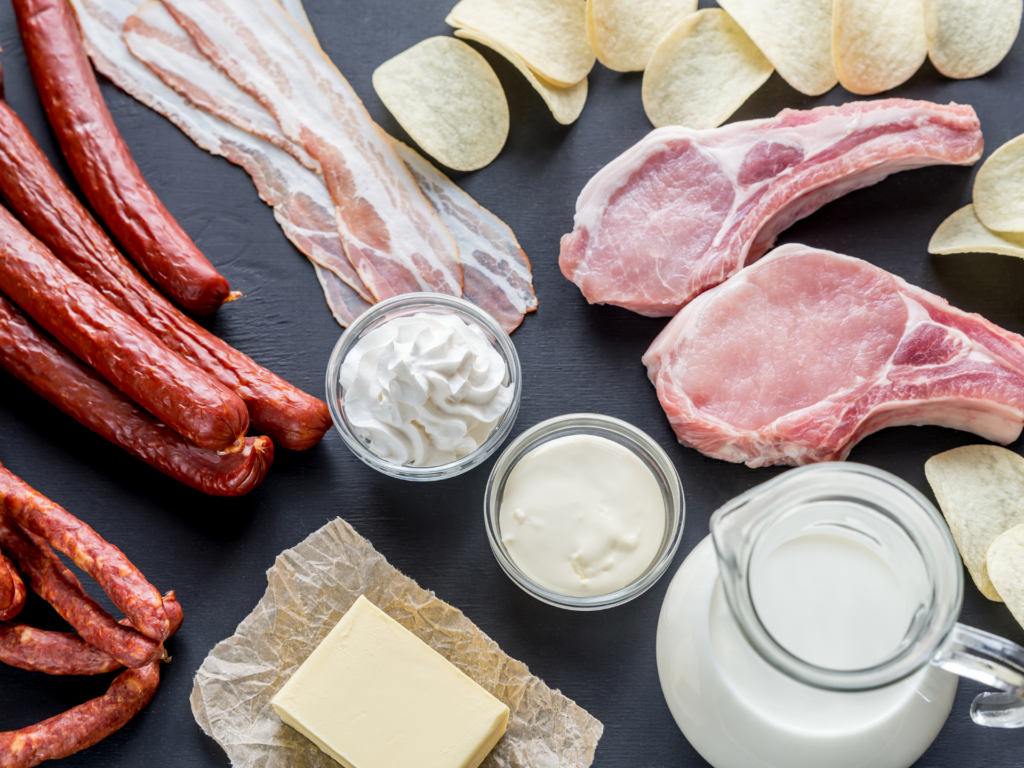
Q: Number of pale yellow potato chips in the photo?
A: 12